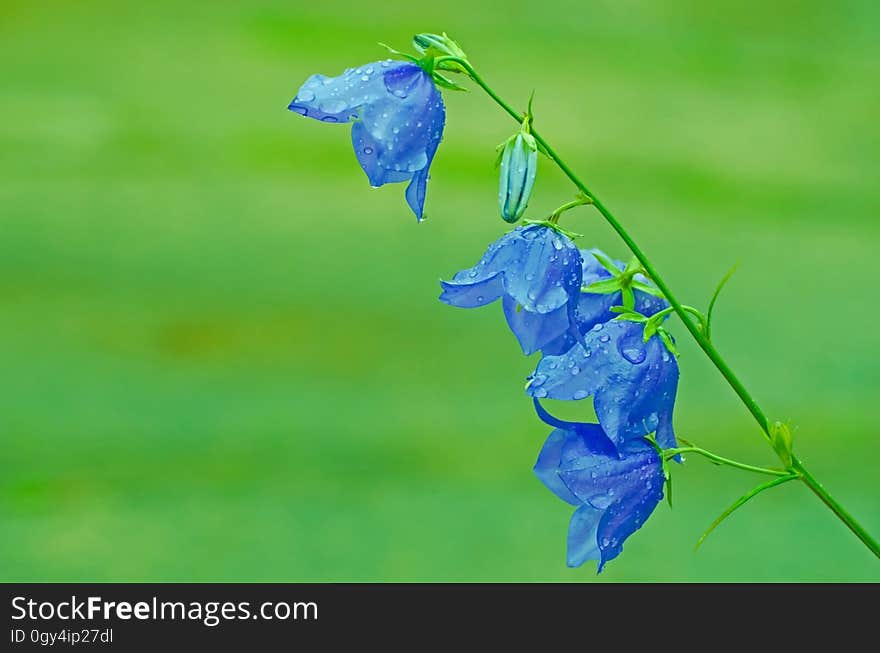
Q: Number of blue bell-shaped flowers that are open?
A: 5